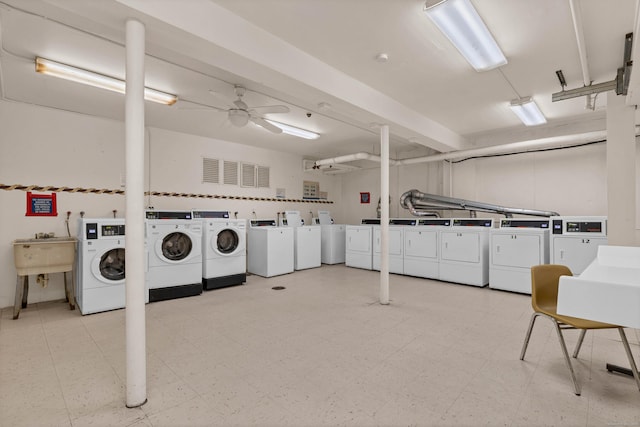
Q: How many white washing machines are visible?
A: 12